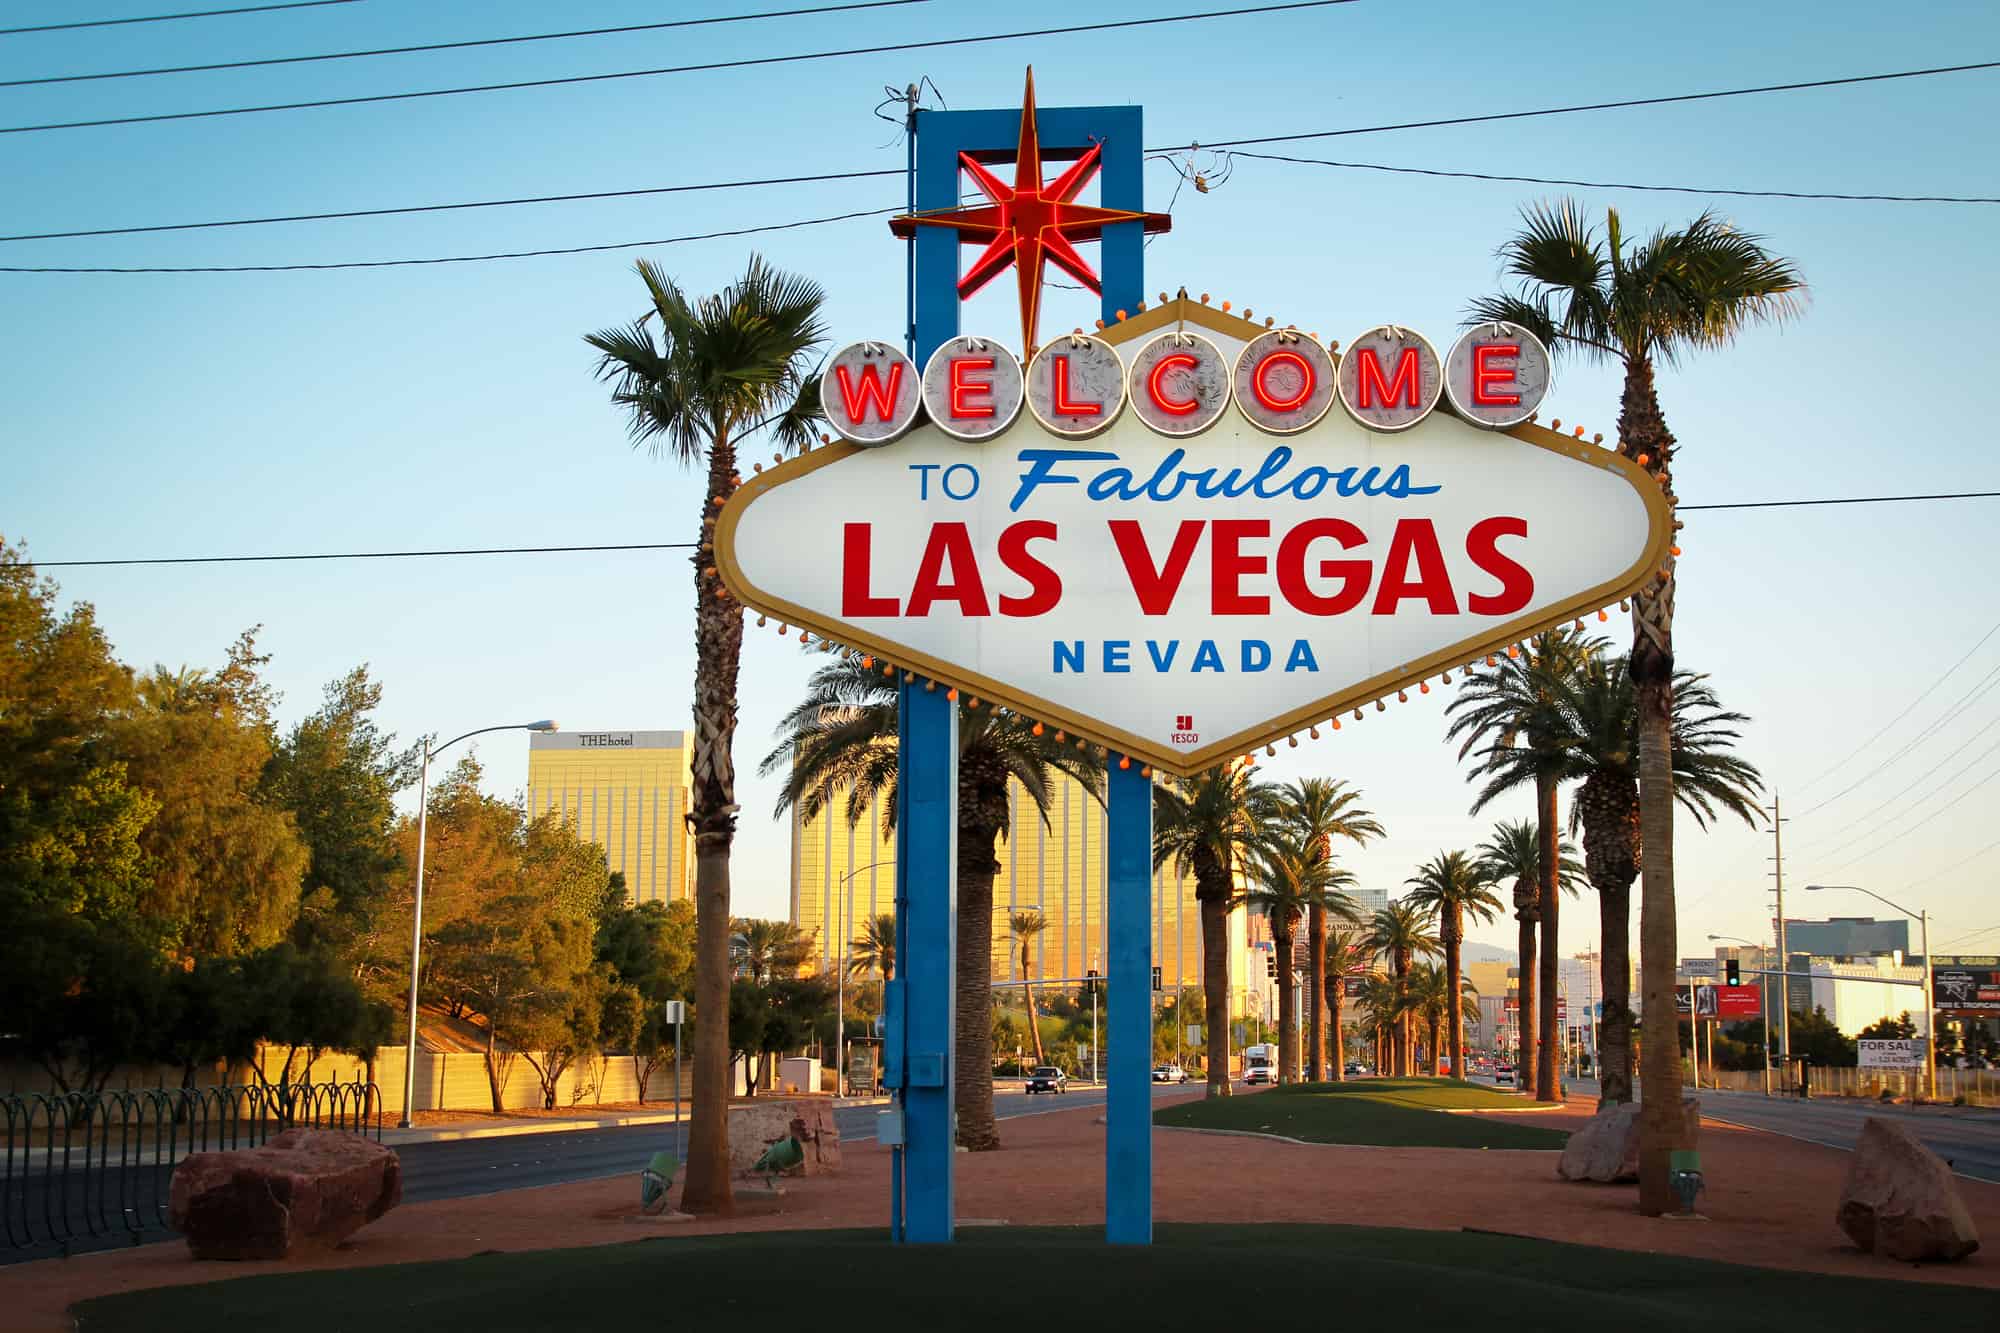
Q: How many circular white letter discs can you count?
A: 7